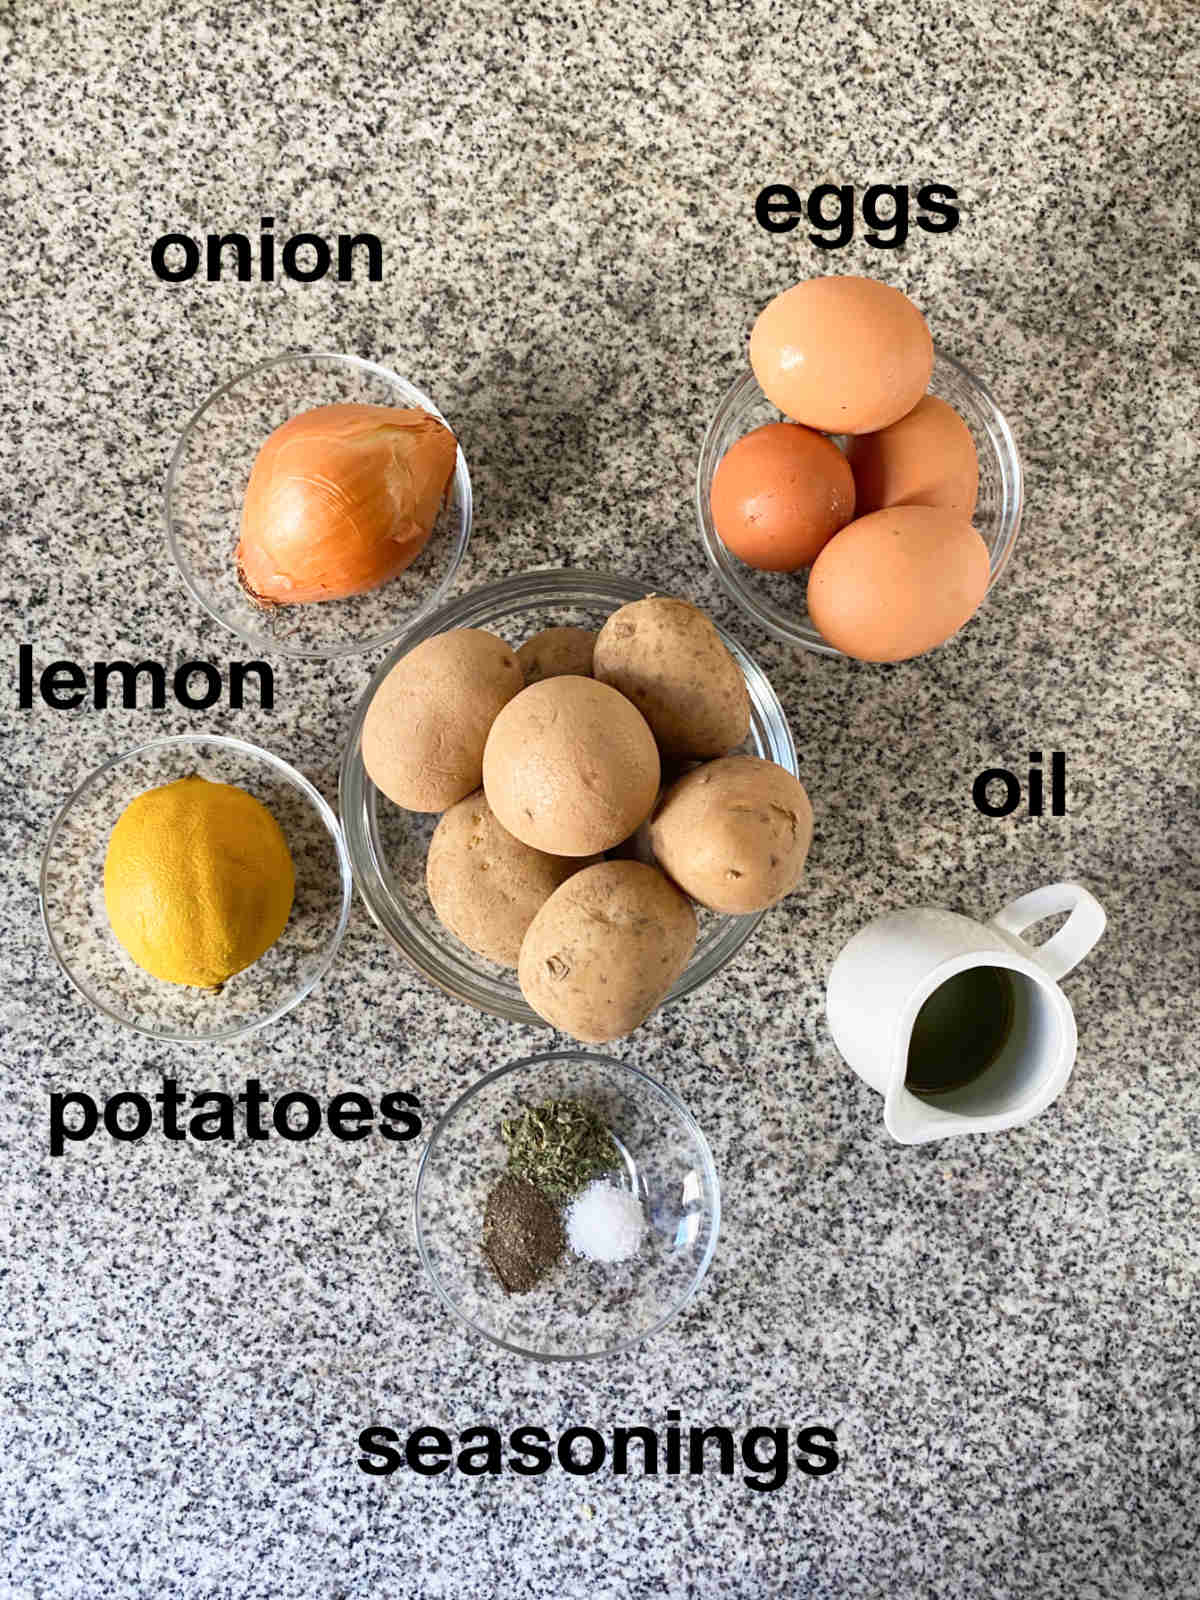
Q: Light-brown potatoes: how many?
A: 7